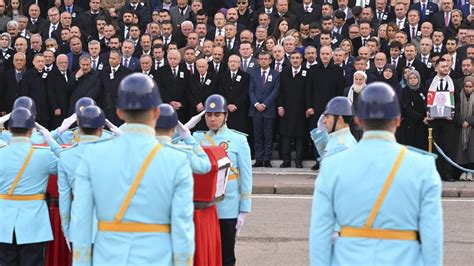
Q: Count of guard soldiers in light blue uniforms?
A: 9